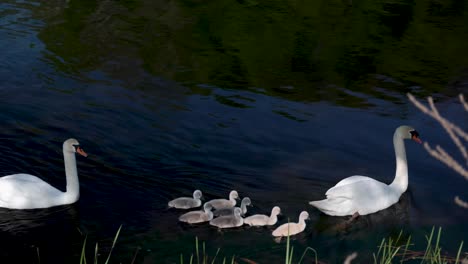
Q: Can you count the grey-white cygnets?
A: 7